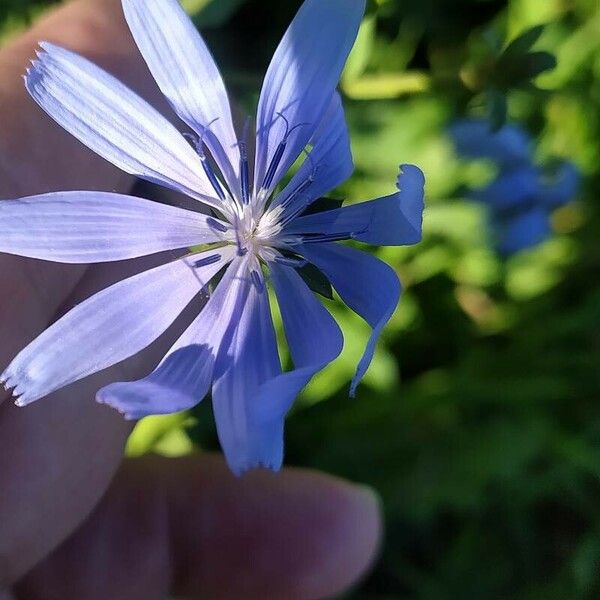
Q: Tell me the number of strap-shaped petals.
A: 11